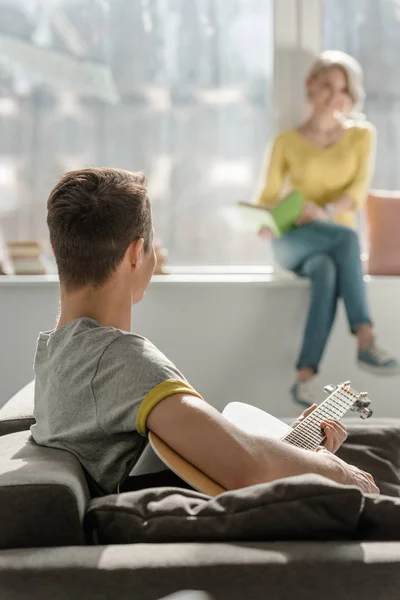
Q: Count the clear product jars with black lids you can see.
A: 0